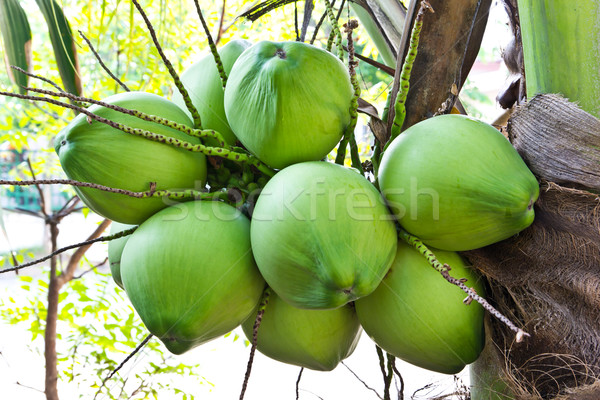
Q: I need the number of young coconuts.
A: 9